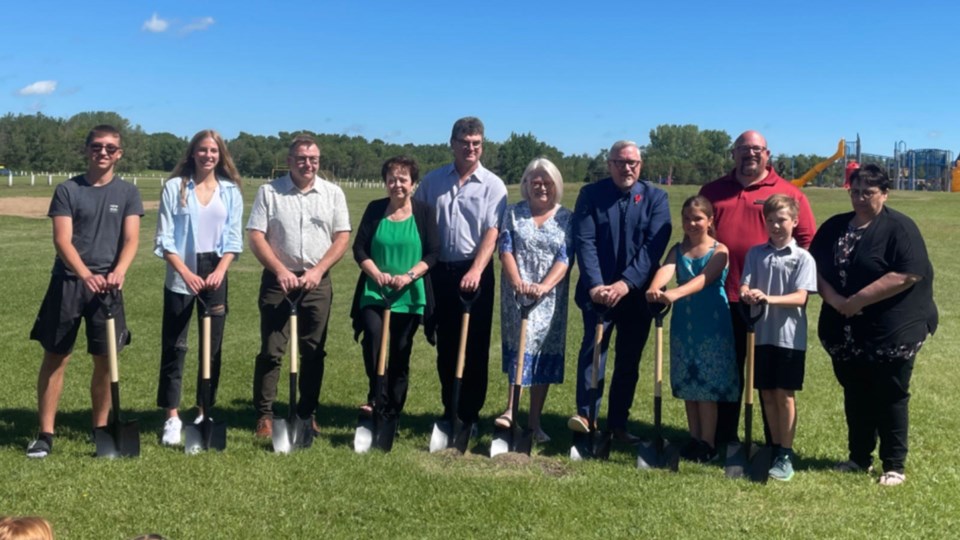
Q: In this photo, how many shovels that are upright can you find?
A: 9